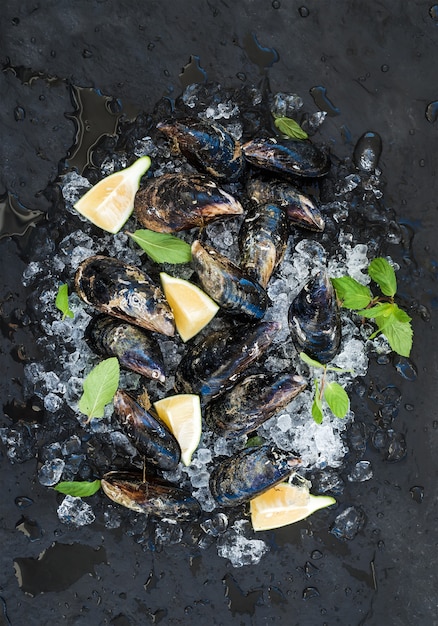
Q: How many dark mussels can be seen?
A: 14